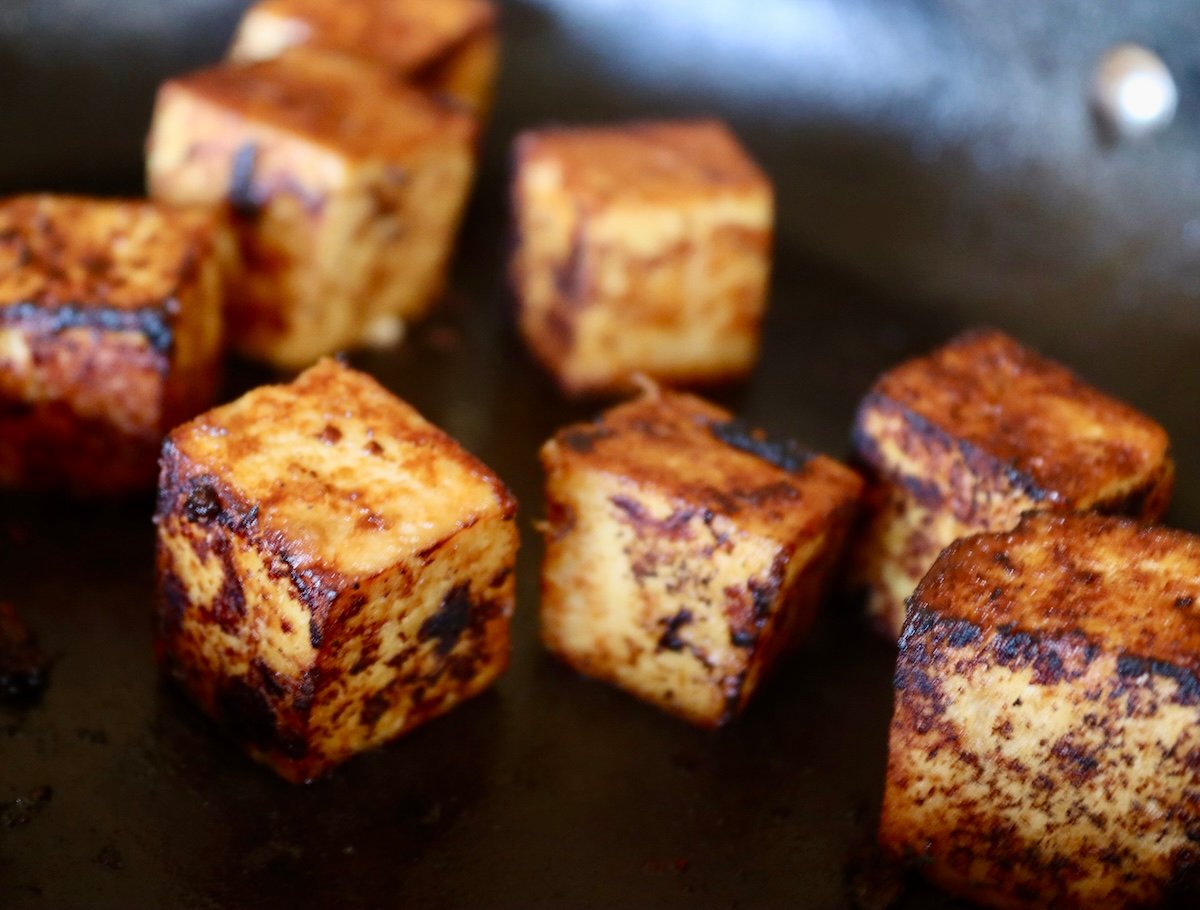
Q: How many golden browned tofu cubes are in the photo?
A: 8